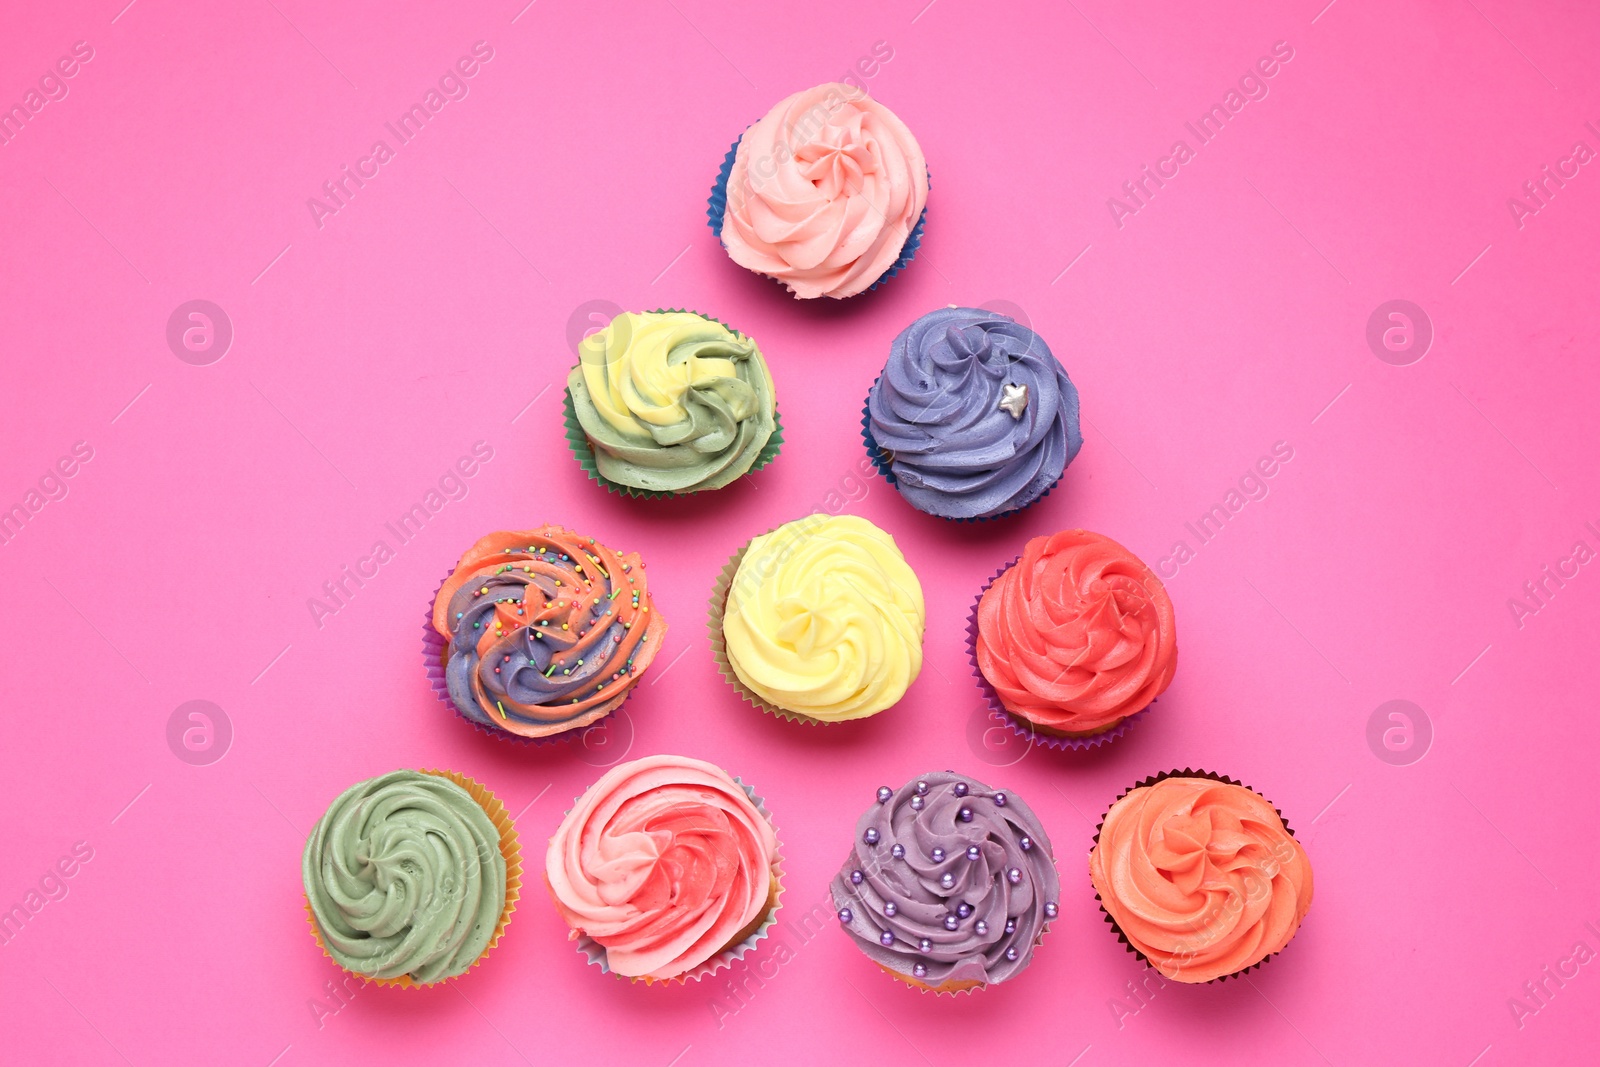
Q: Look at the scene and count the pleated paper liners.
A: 10